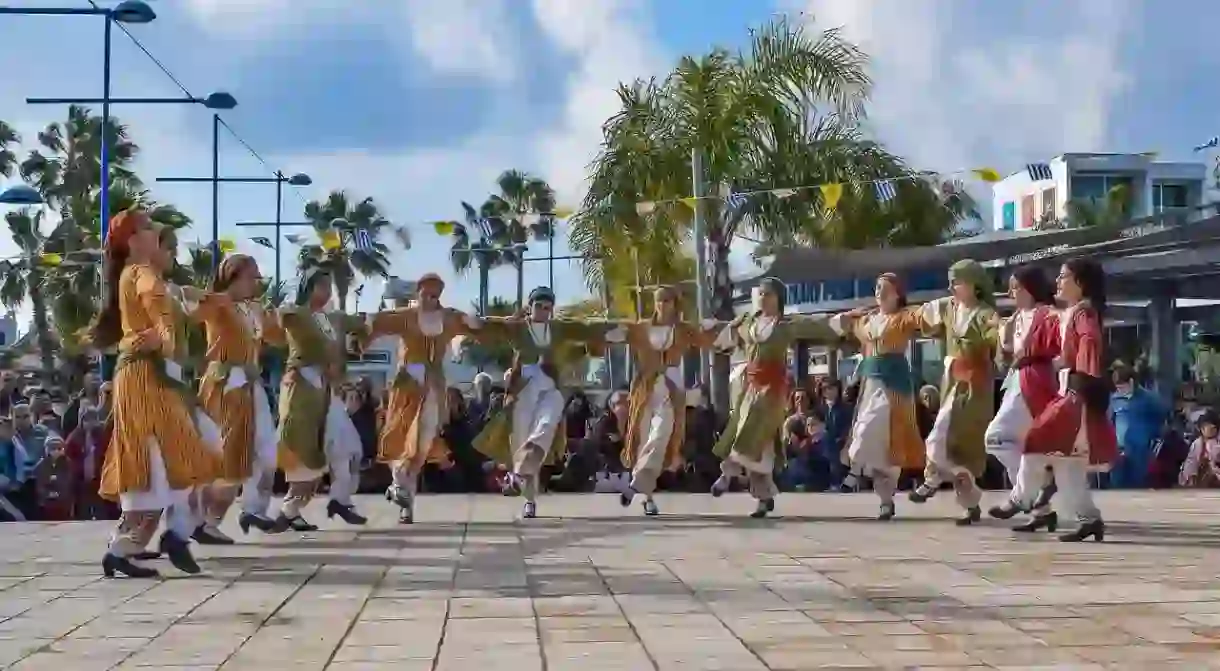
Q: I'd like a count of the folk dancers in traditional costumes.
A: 12